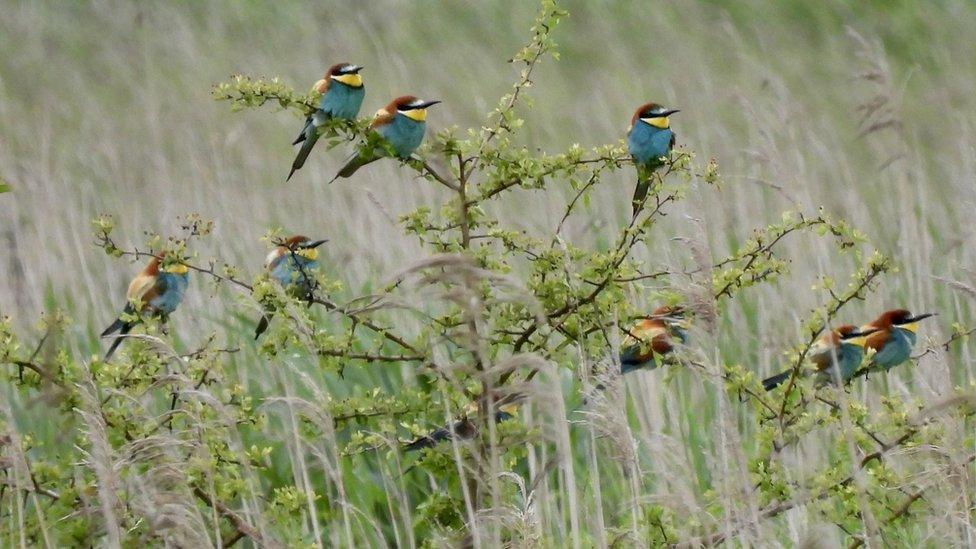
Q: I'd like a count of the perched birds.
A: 9